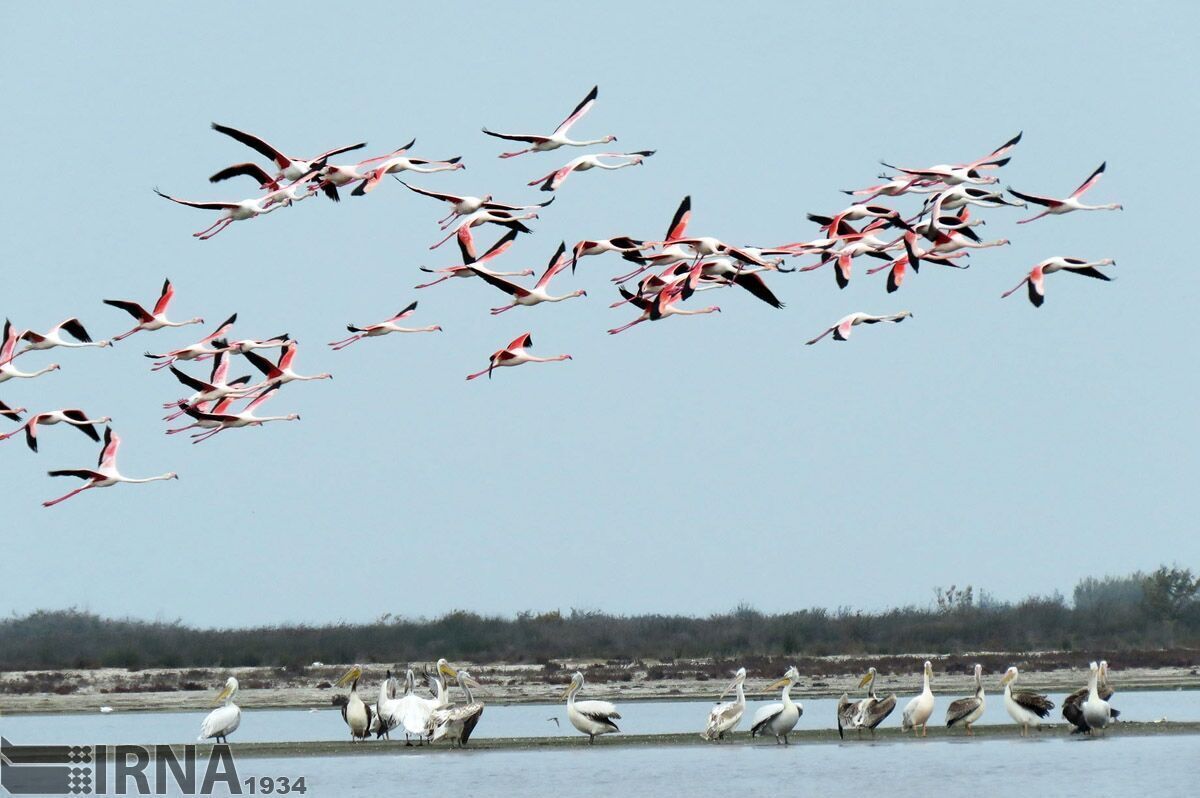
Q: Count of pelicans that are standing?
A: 15